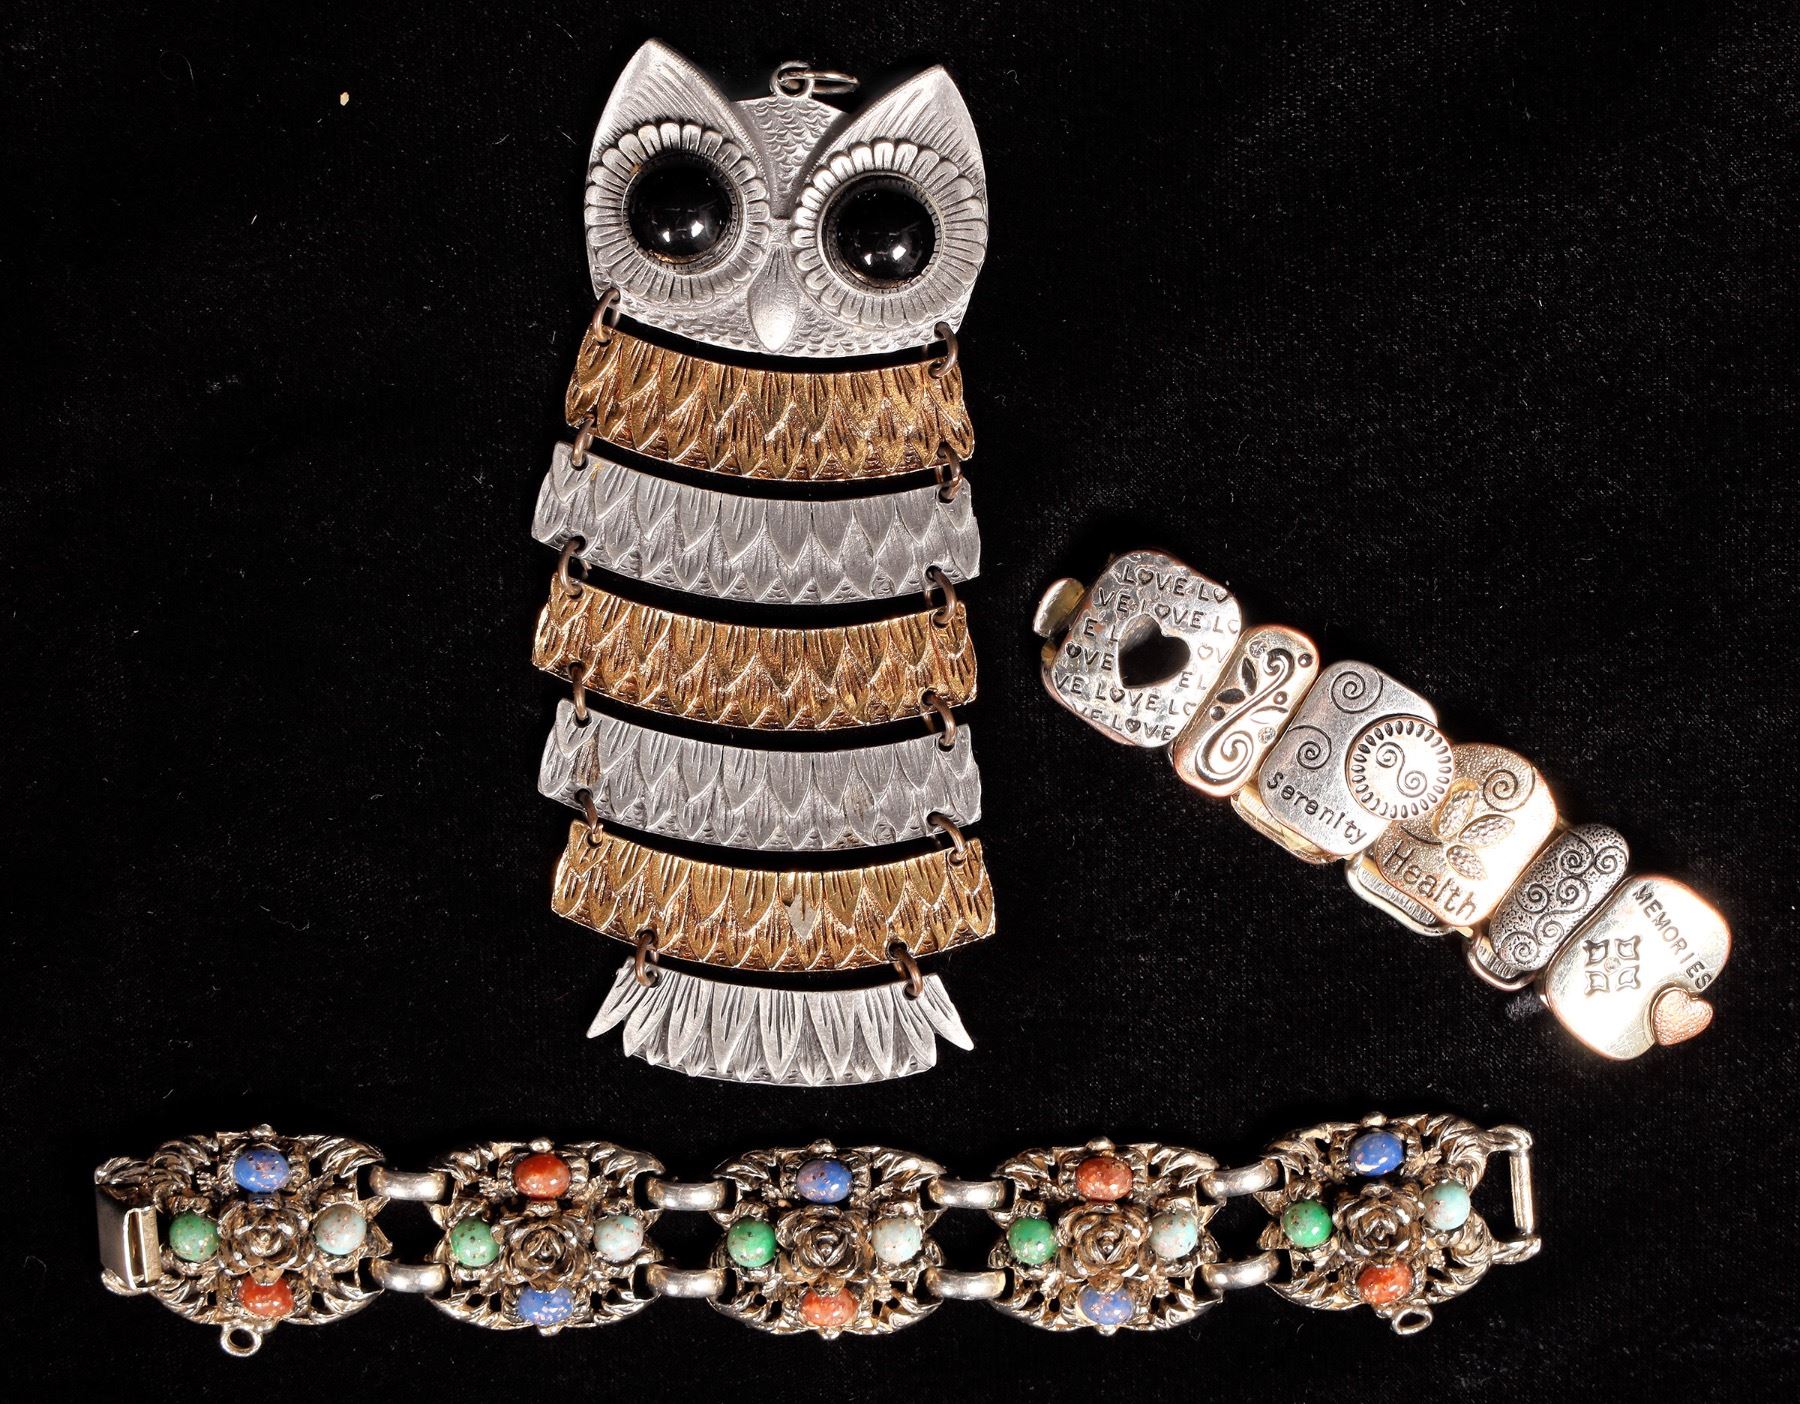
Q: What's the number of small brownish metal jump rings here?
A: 12